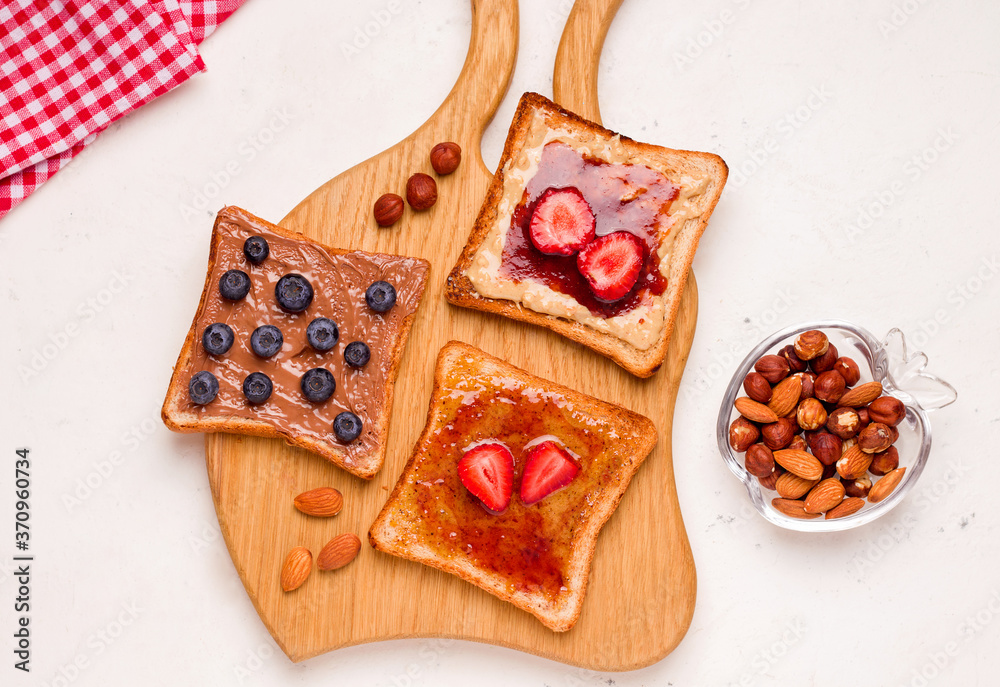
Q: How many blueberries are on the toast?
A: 12